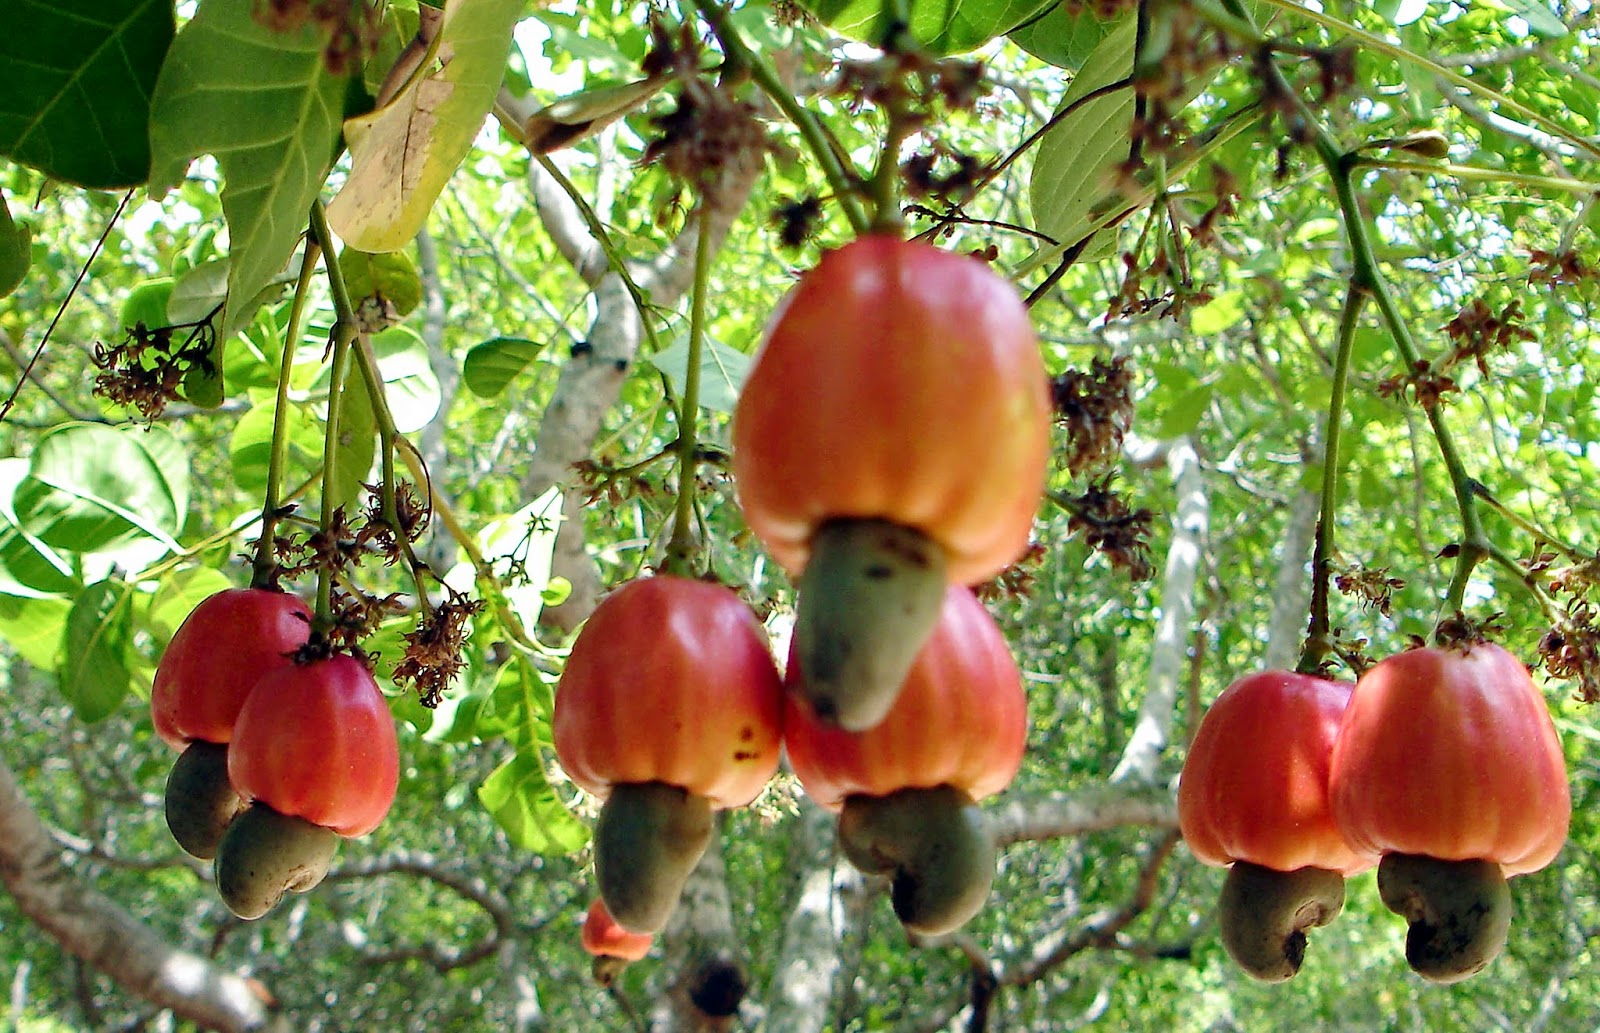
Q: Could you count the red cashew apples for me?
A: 8